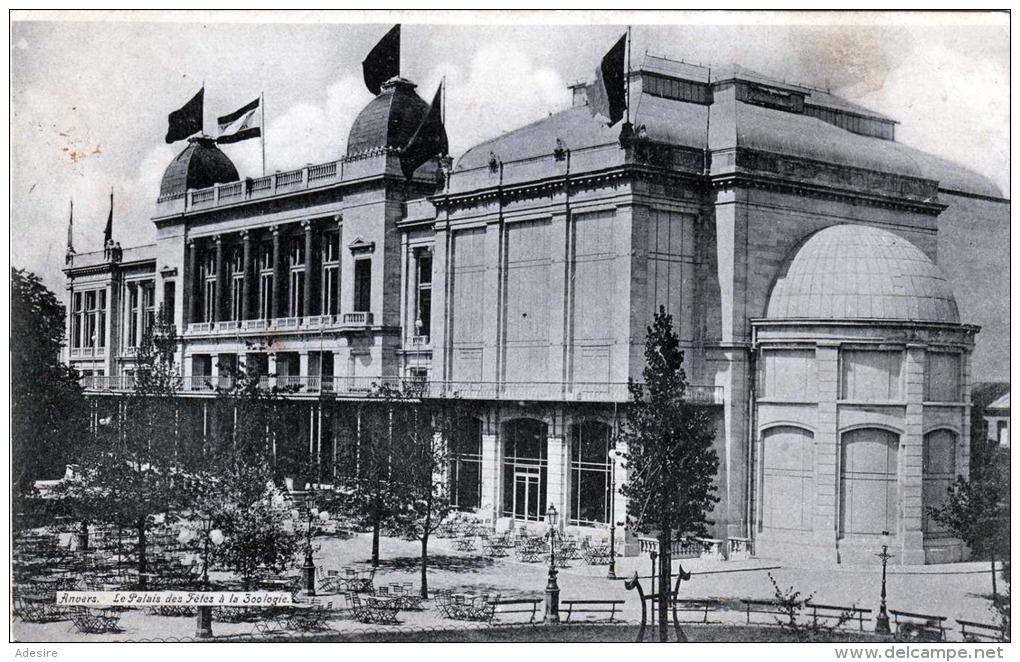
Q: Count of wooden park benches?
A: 7